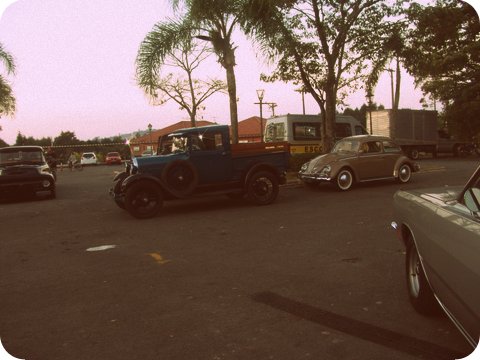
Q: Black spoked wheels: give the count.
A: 3